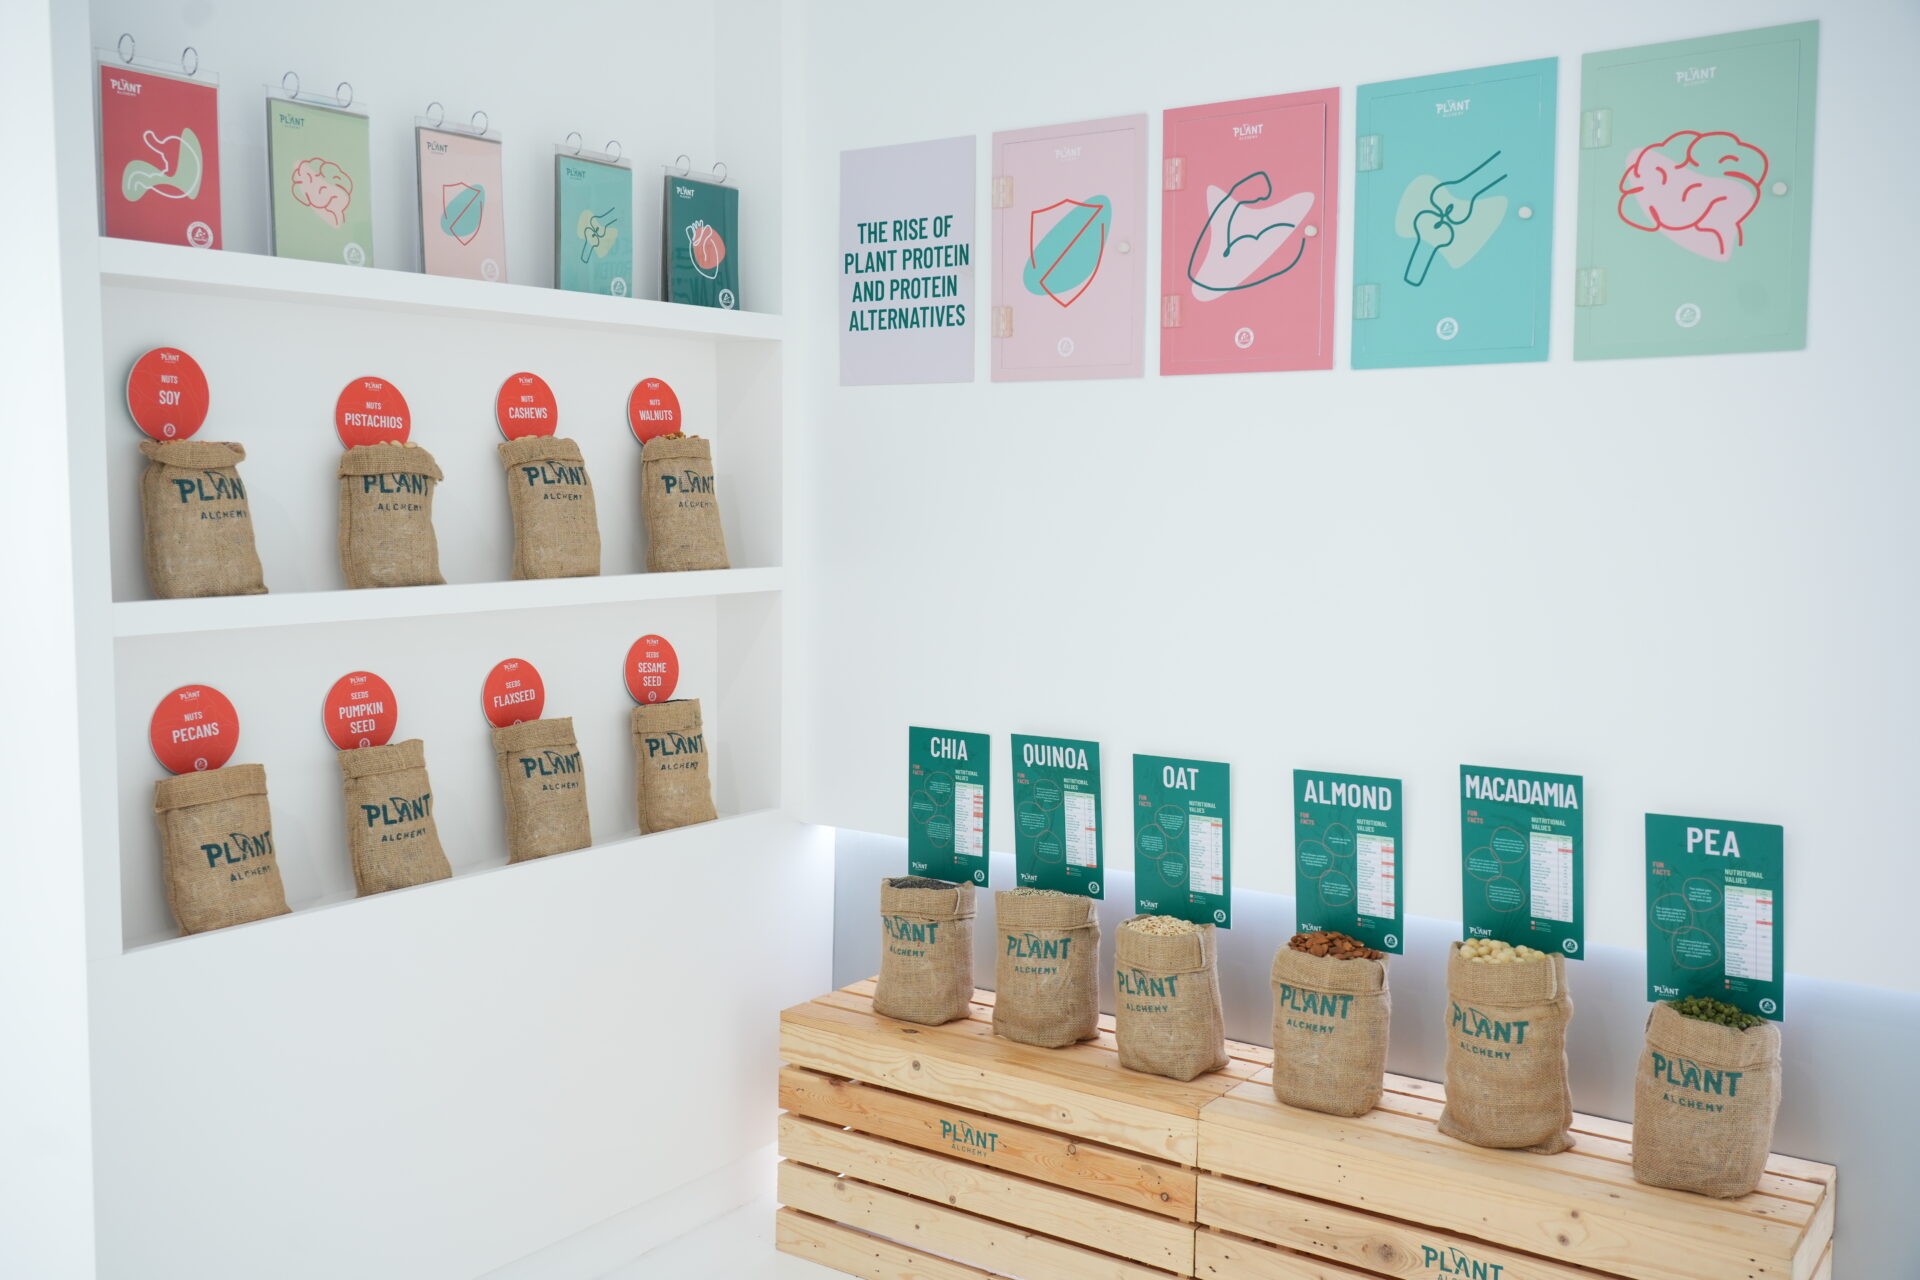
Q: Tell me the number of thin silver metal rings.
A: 10